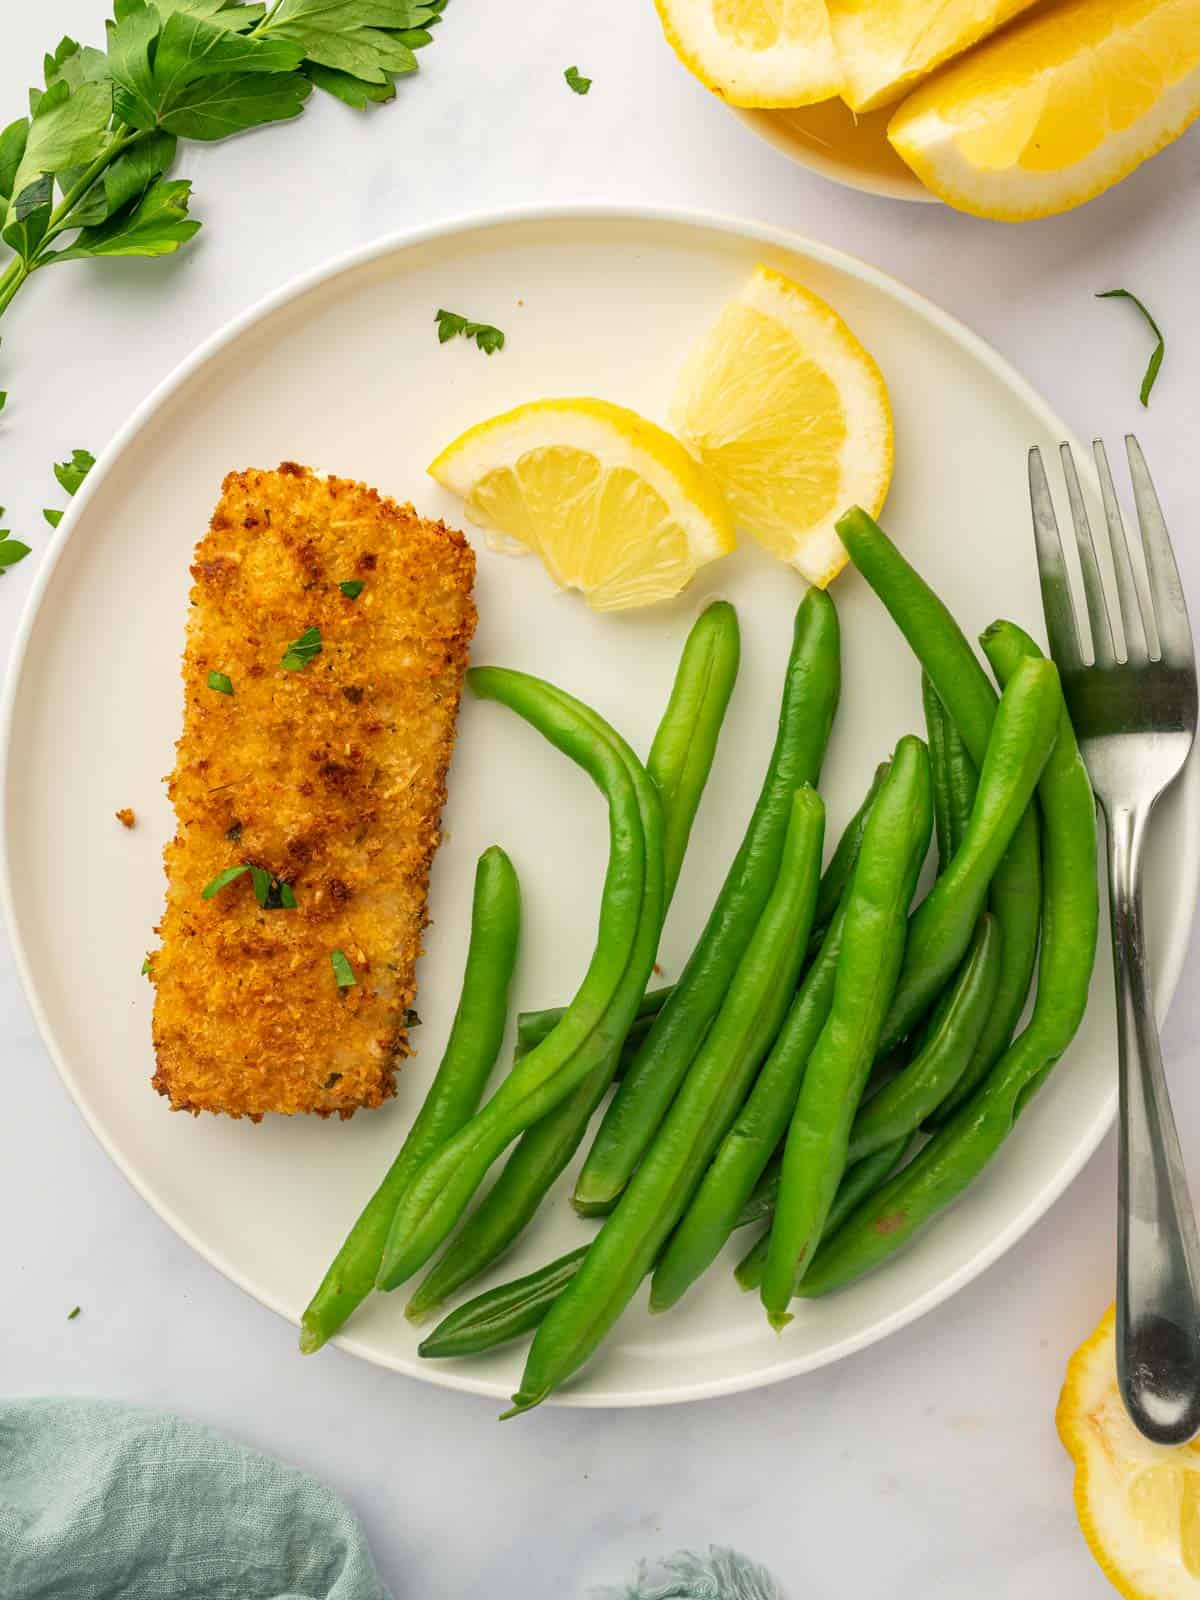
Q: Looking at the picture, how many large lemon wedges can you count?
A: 3